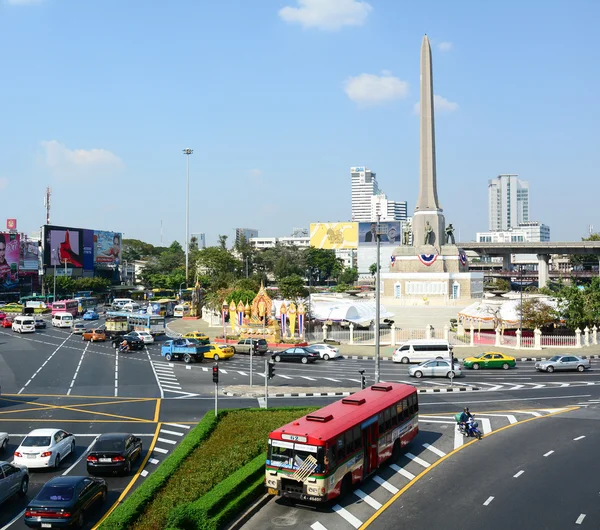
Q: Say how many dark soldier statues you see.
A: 3